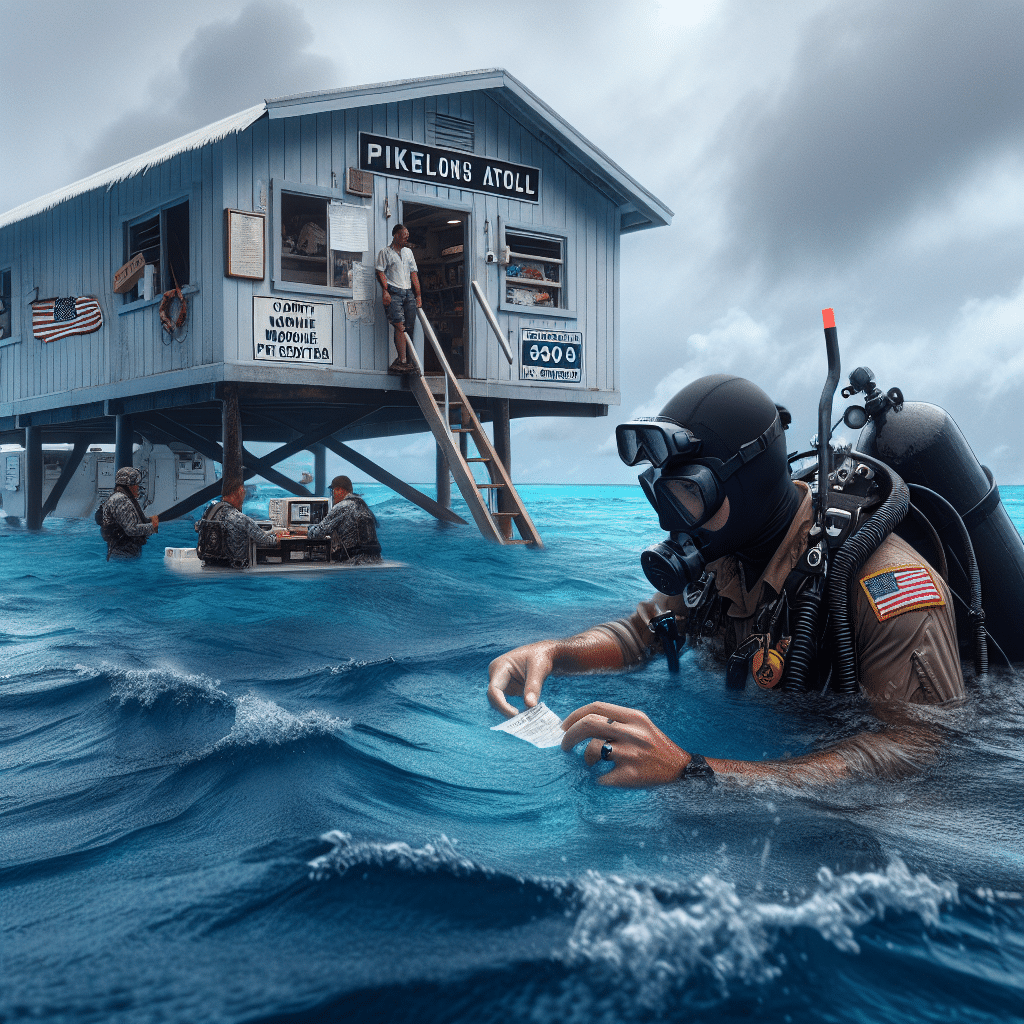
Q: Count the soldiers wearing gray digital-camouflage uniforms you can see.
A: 3